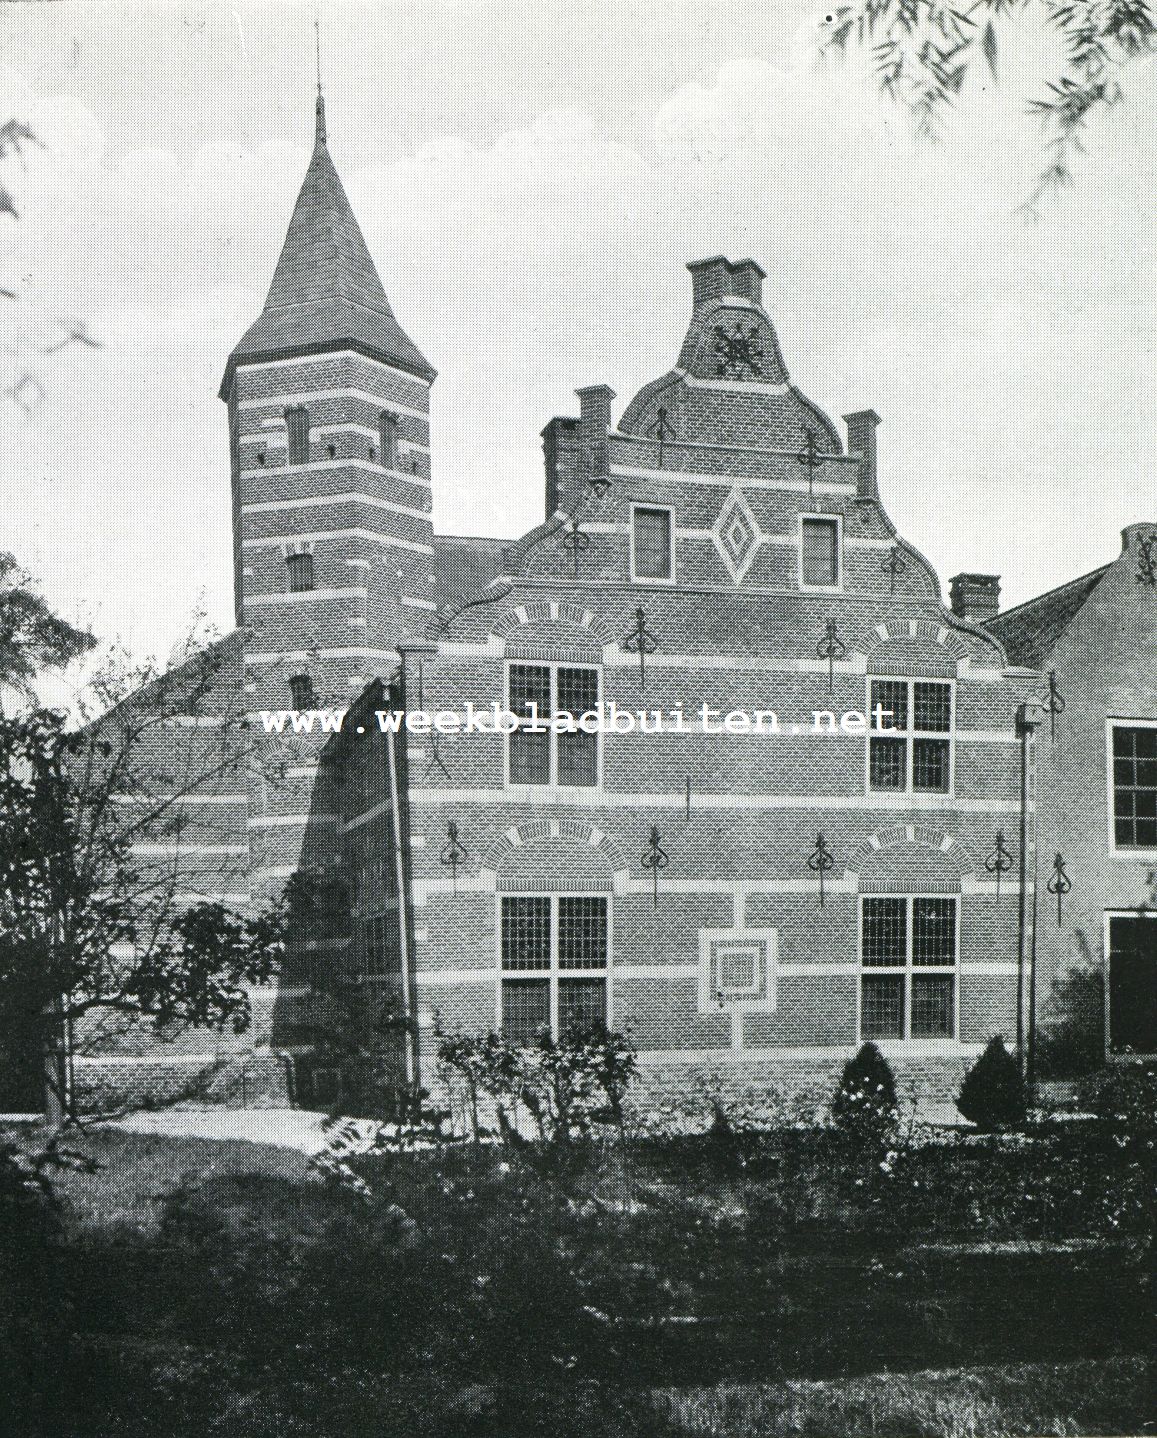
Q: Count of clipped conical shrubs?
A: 2